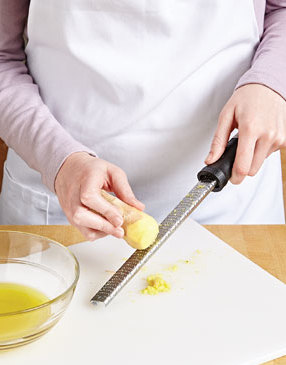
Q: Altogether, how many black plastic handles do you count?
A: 1